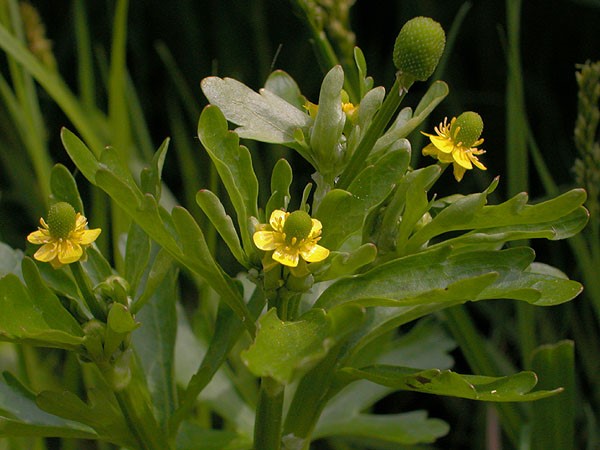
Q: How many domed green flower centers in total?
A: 4